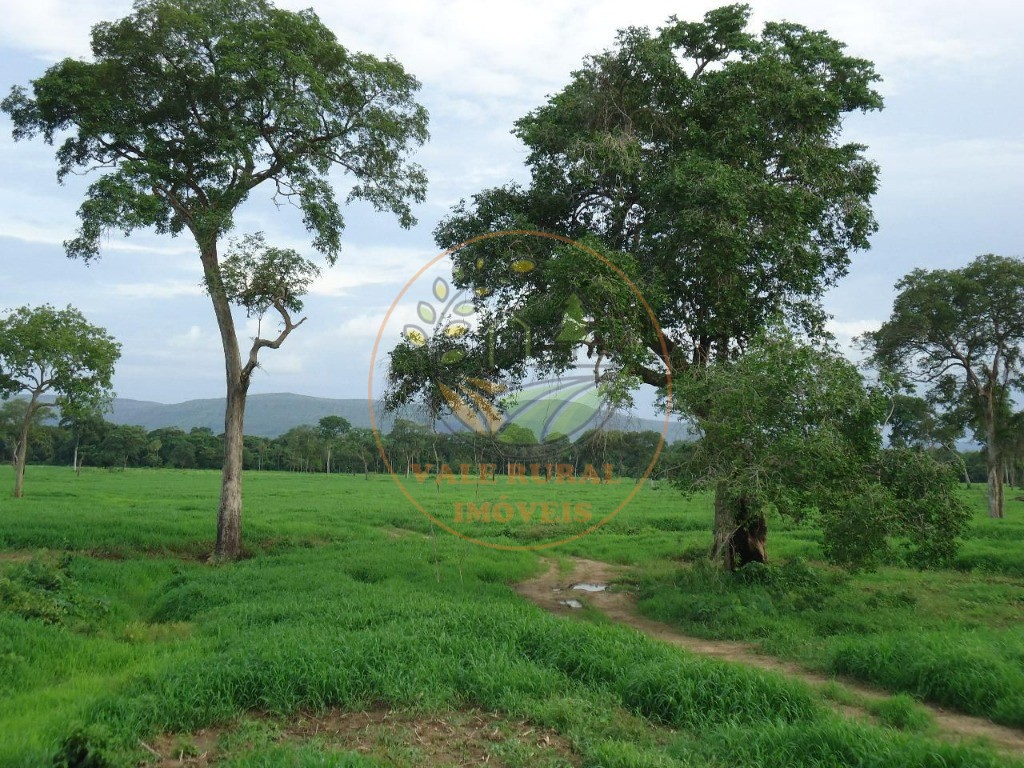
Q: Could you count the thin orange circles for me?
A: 1